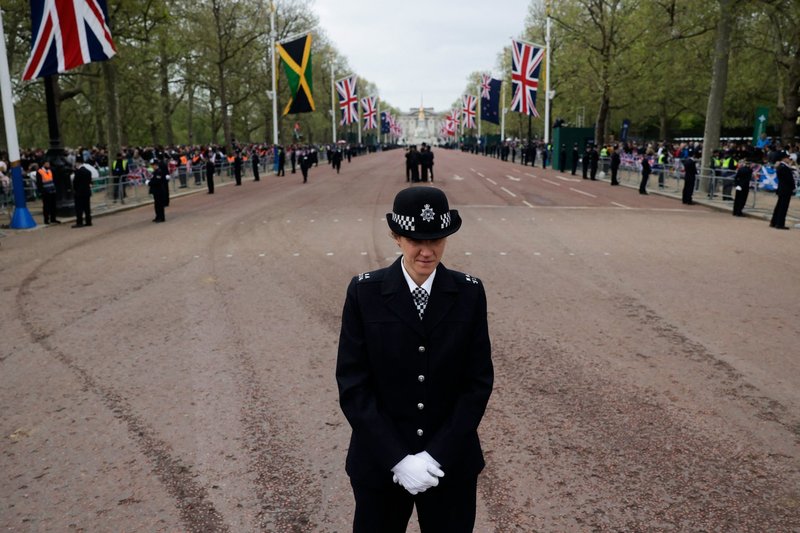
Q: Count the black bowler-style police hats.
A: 1